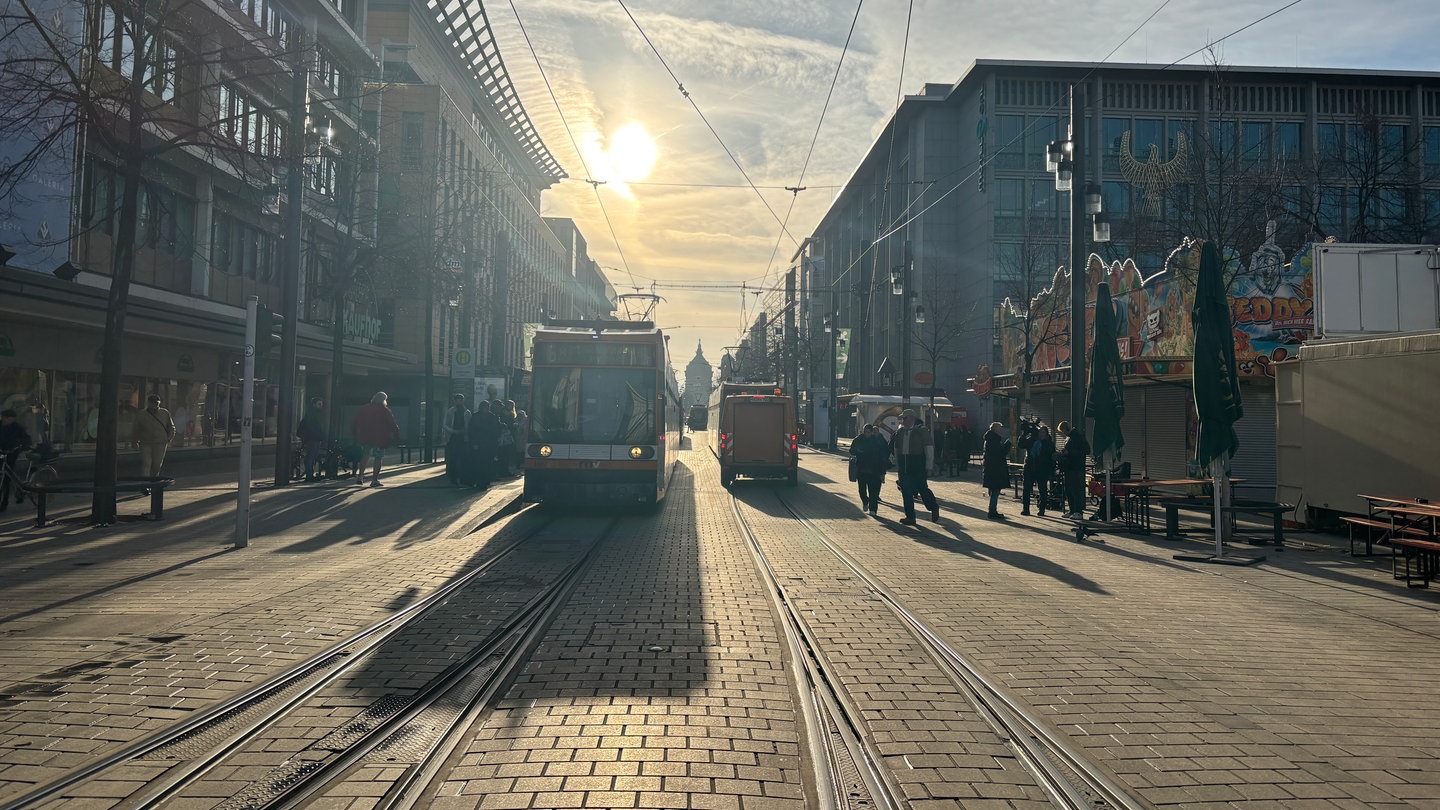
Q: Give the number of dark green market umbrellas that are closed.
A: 2